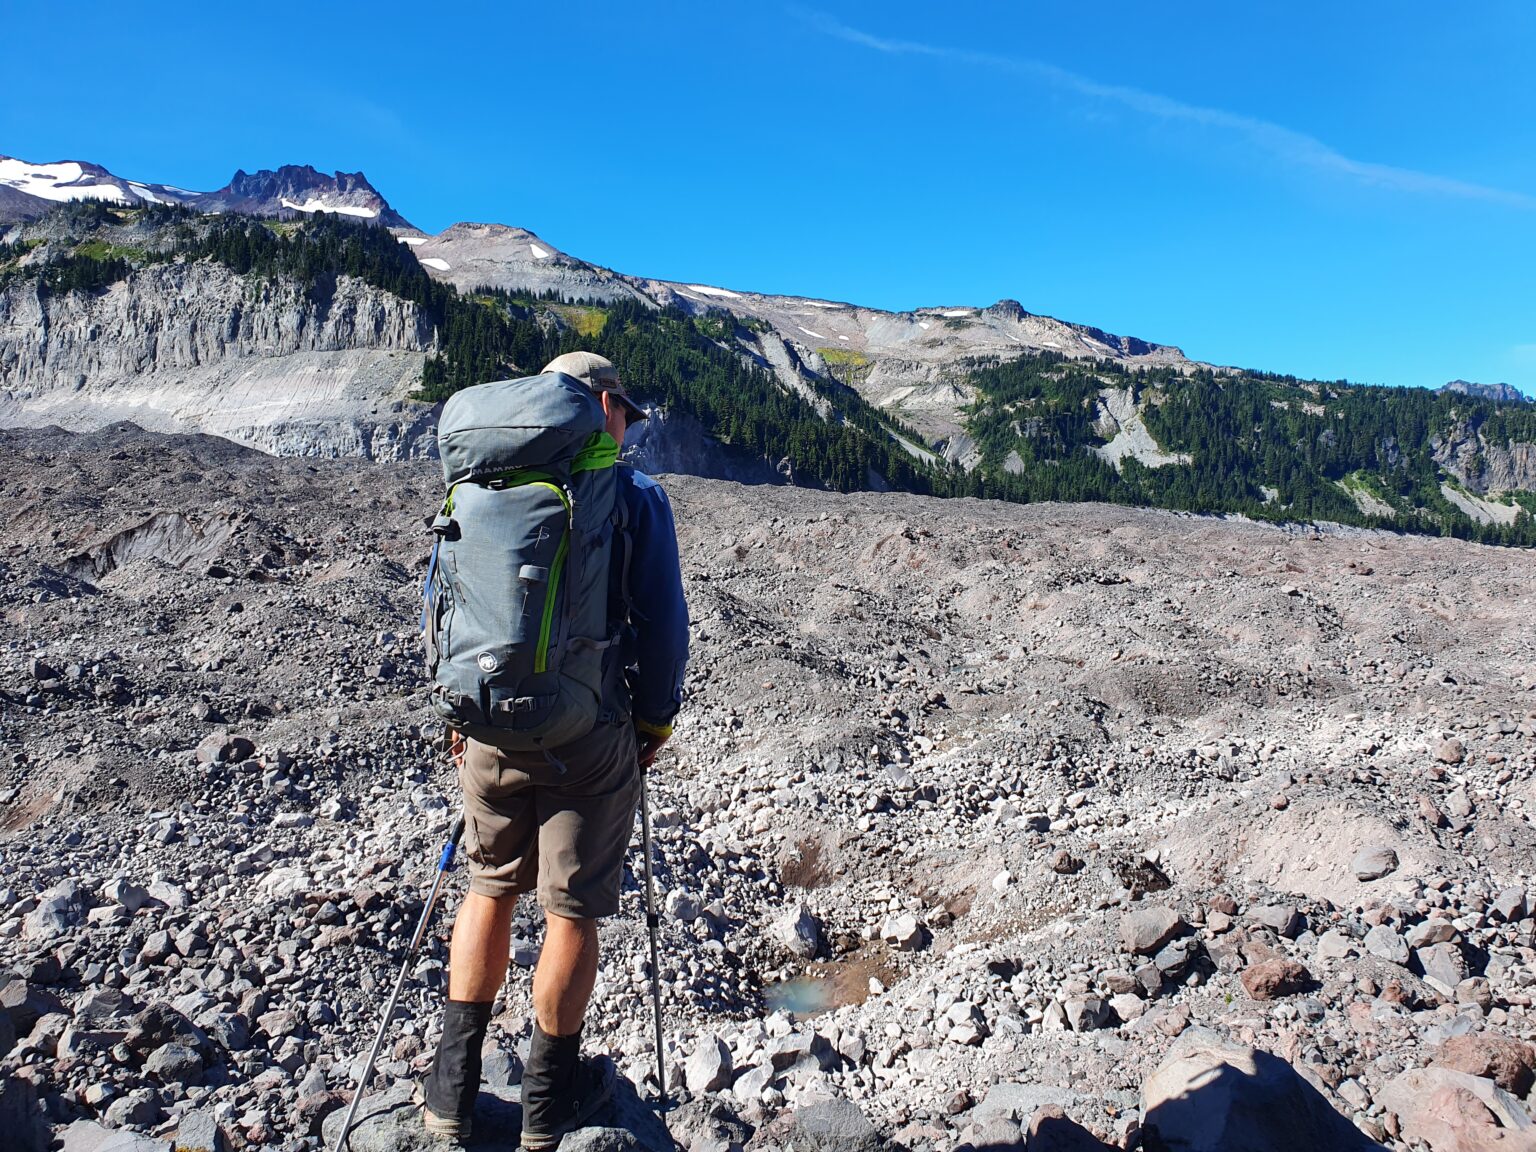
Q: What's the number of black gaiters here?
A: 2